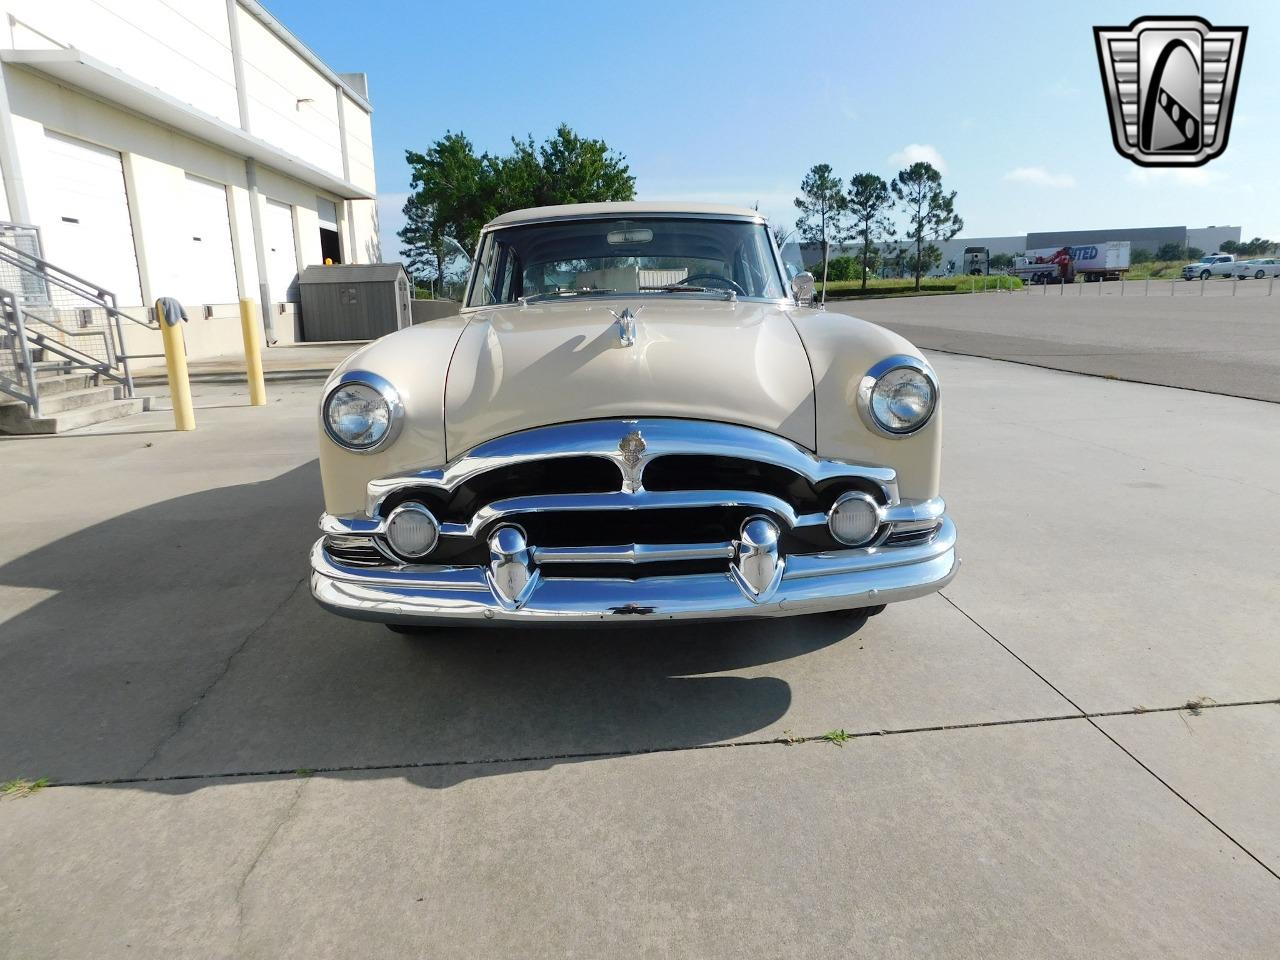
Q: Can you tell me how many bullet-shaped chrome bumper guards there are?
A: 2